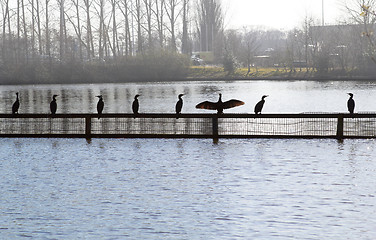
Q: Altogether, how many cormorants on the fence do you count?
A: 8